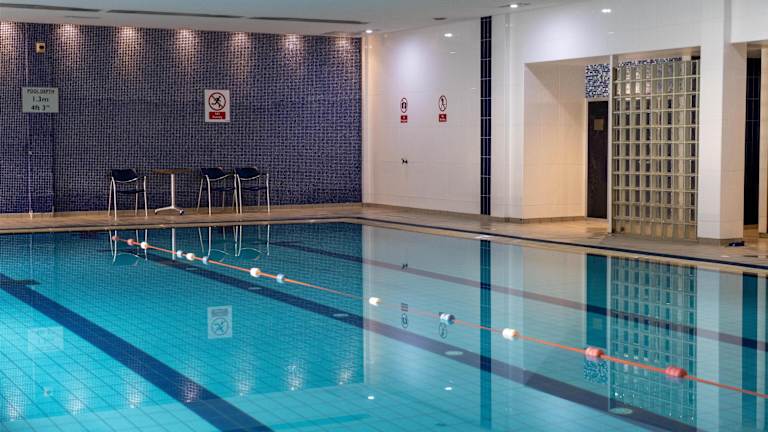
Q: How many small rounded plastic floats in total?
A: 13